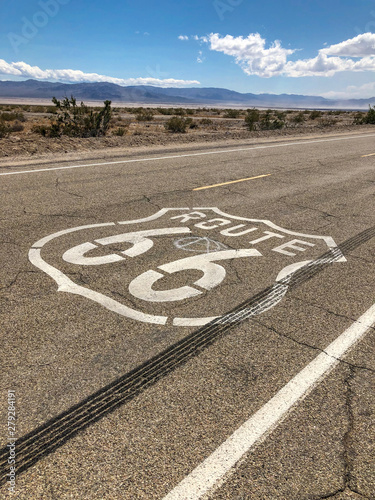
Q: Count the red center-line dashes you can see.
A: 0